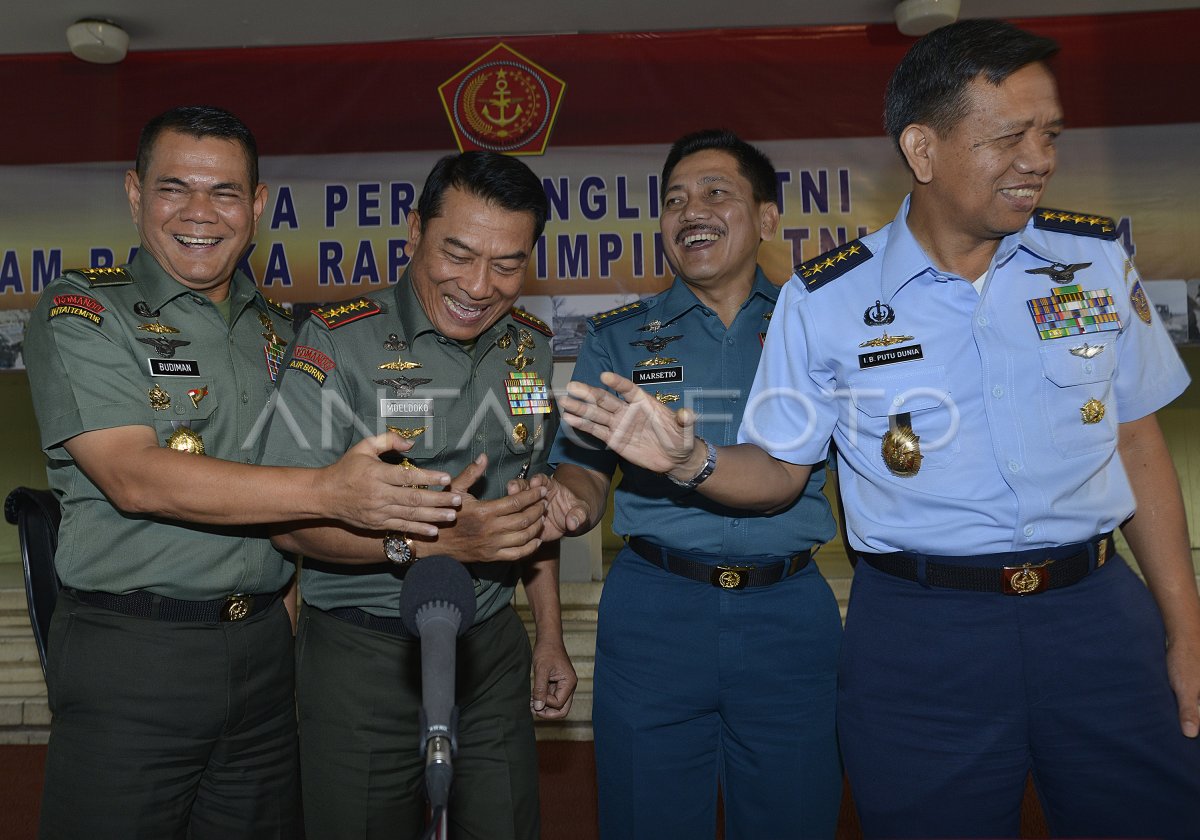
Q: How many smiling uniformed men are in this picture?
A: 4